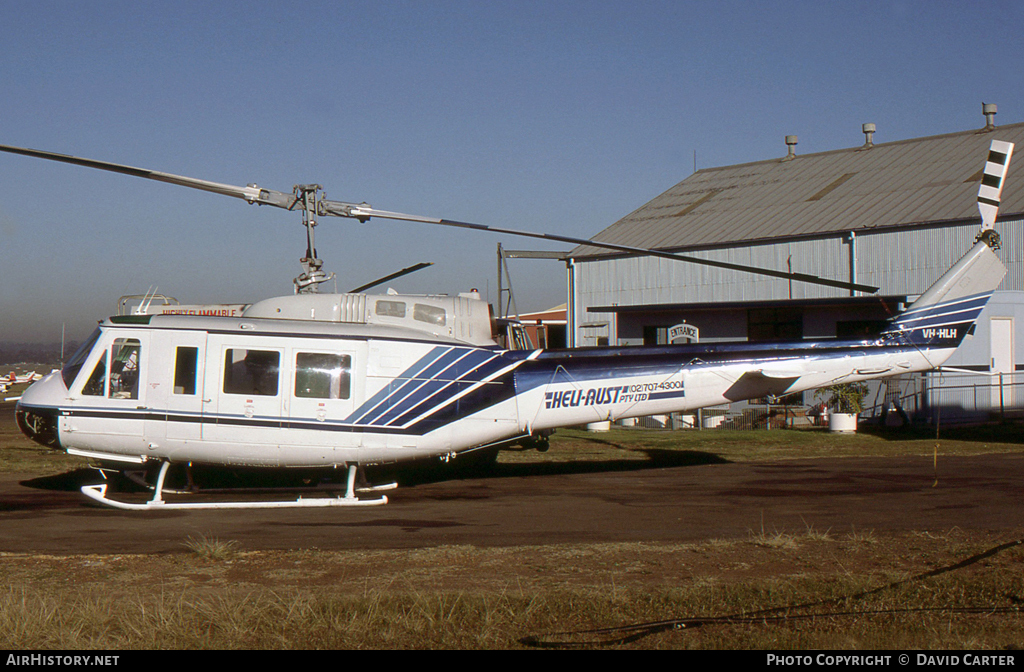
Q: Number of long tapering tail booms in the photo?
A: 1